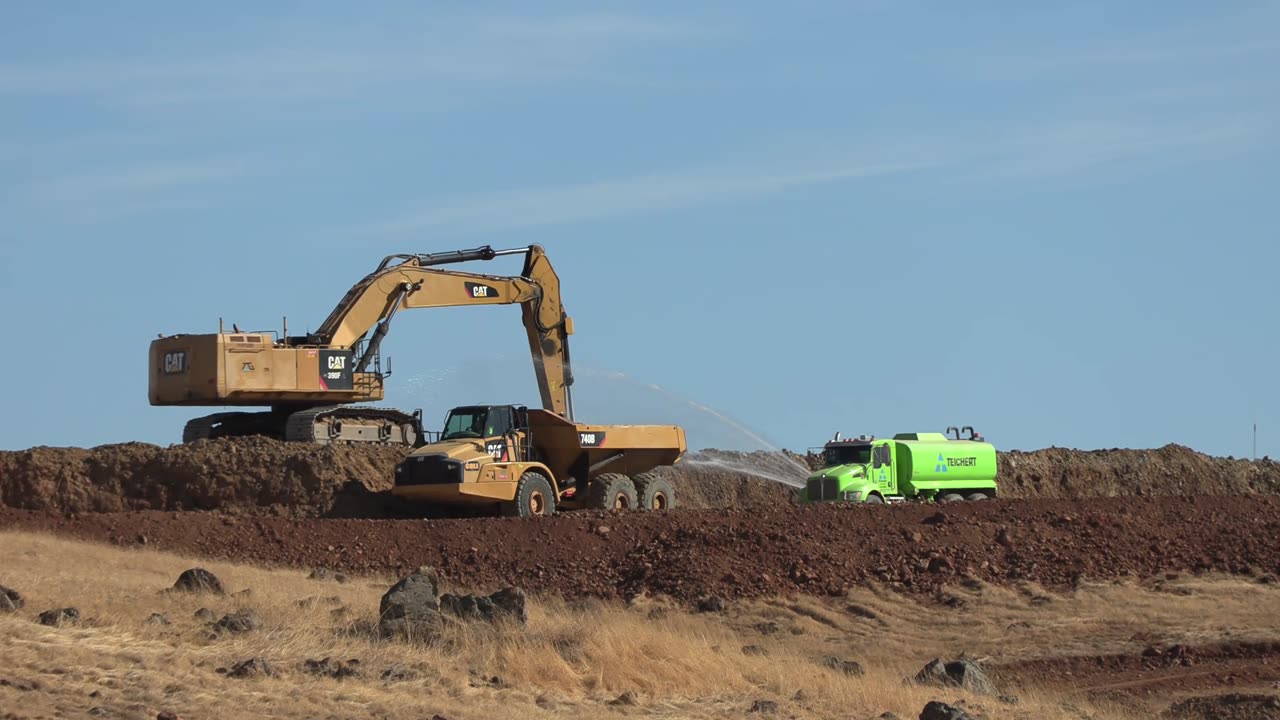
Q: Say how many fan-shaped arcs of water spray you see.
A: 2